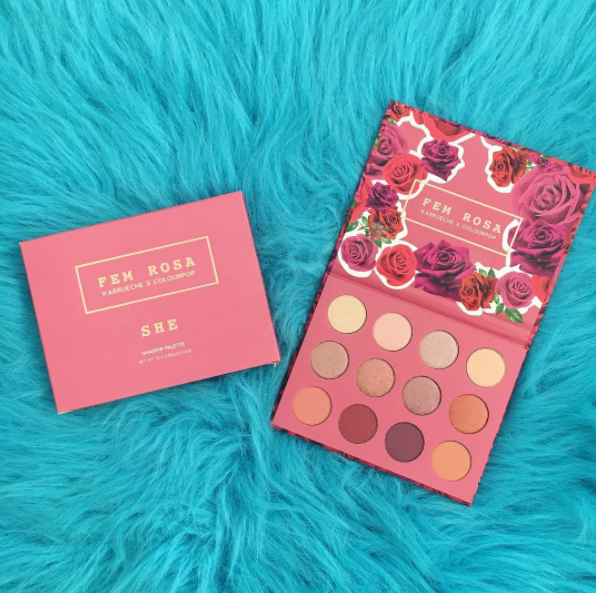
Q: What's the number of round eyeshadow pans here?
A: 12